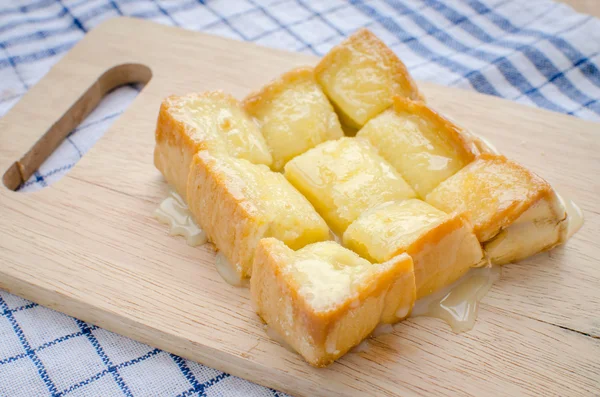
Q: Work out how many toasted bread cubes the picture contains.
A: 9